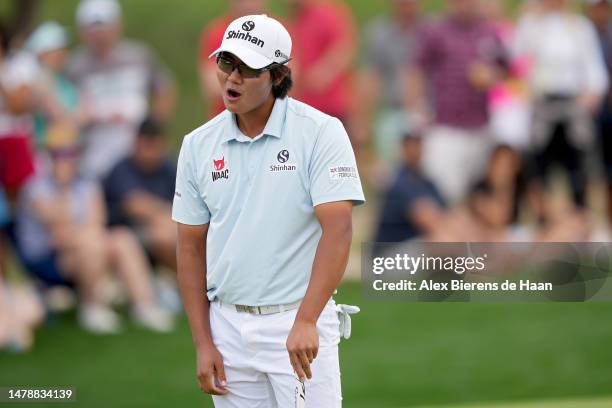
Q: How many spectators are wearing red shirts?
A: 2